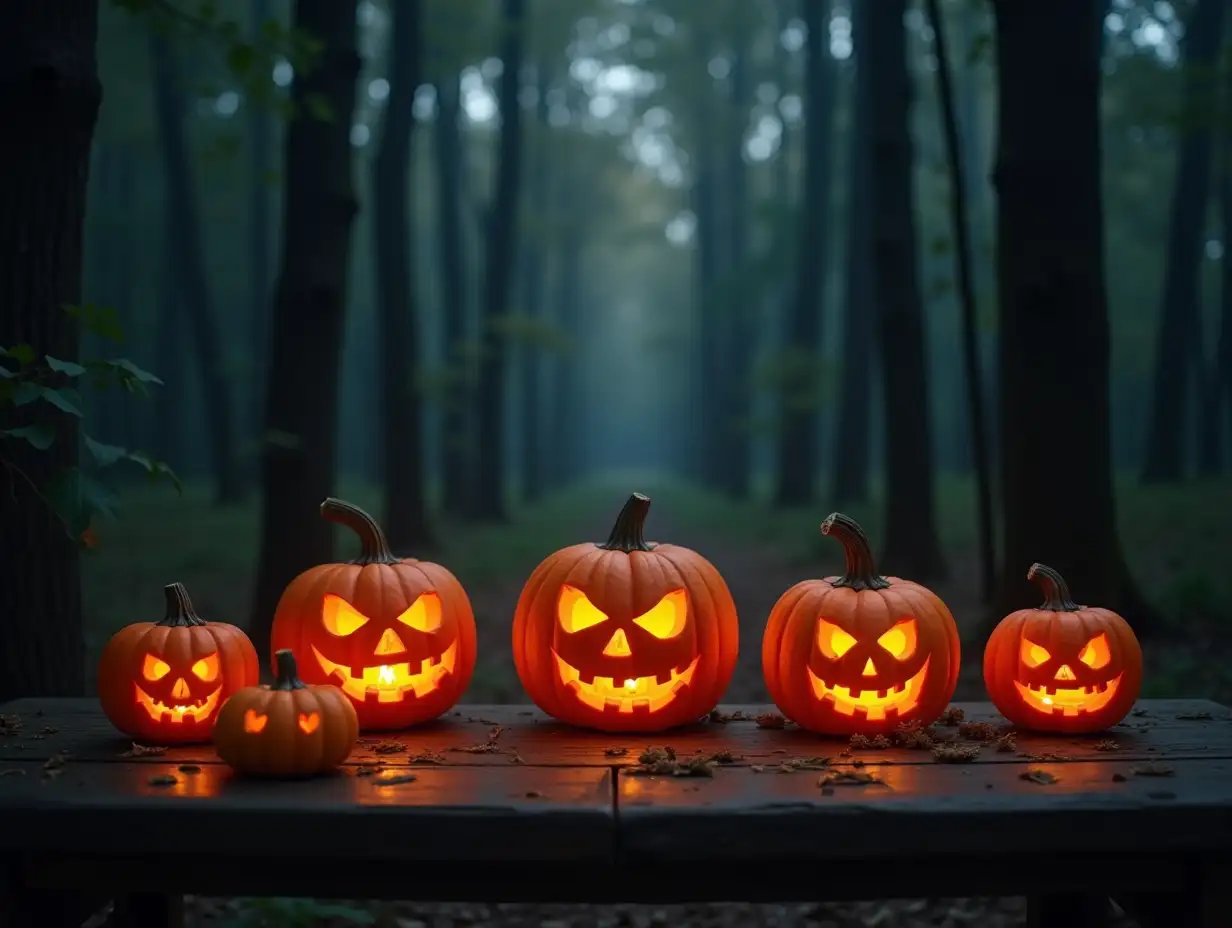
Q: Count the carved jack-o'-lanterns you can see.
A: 6